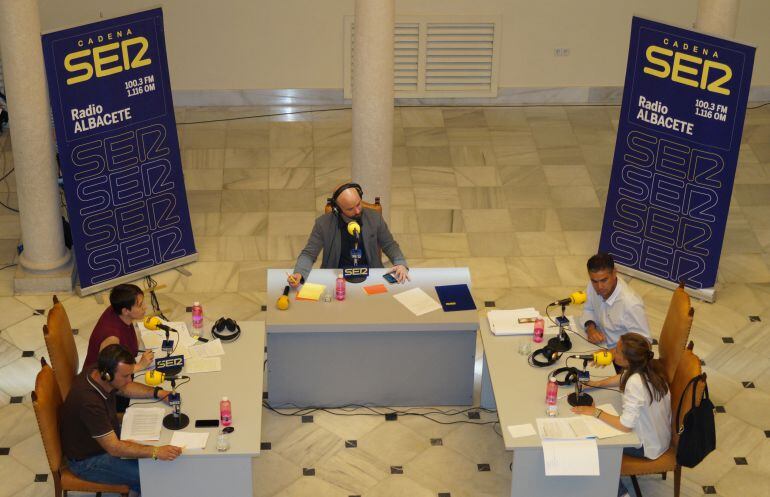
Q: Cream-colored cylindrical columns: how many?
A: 3